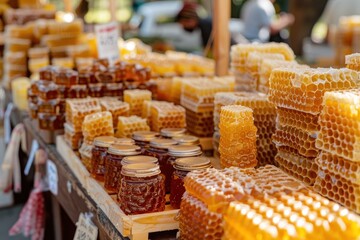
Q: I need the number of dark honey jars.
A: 11